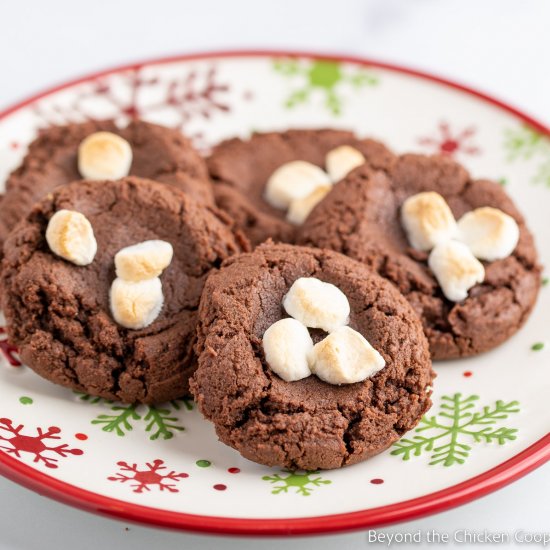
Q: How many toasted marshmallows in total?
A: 13